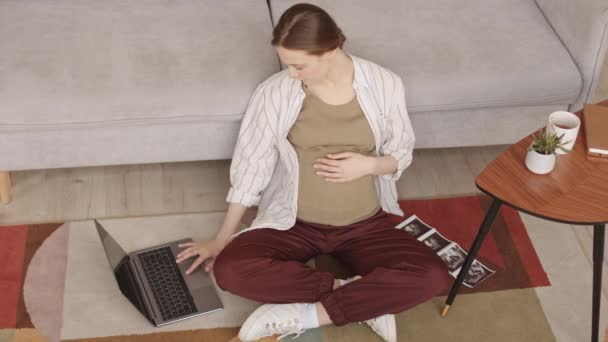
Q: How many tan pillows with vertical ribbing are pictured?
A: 0